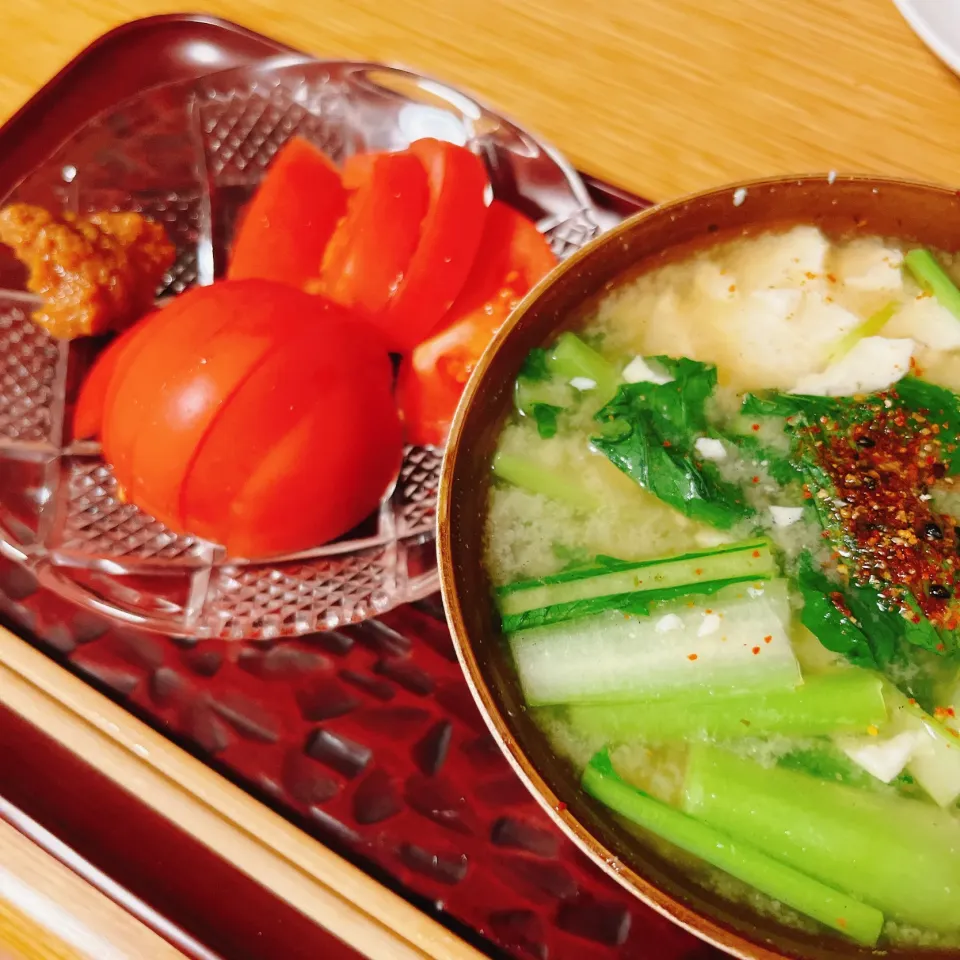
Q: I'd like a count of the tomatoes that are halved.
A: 1